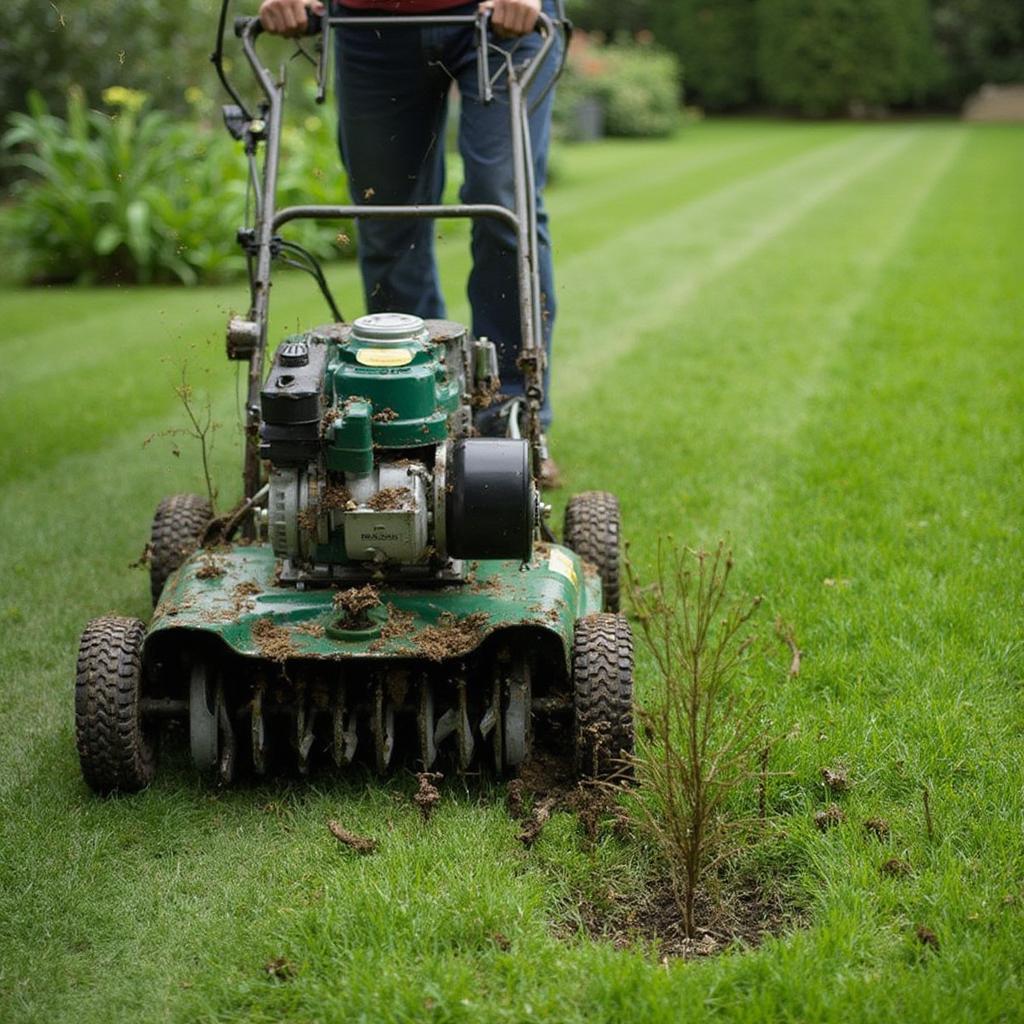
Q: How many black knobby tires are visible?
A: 4